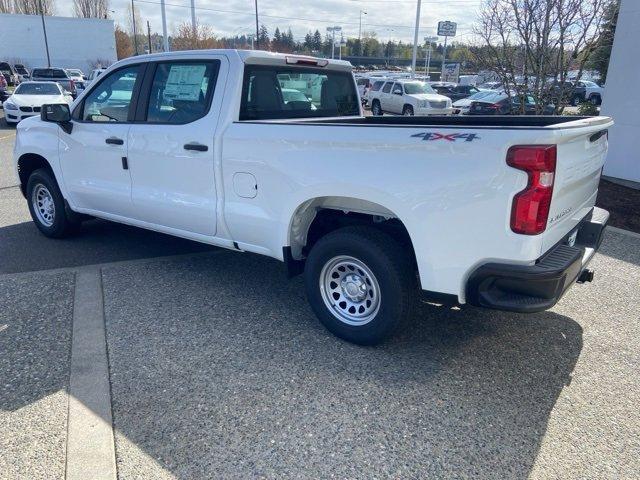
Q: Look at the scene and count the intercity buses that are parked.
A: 0